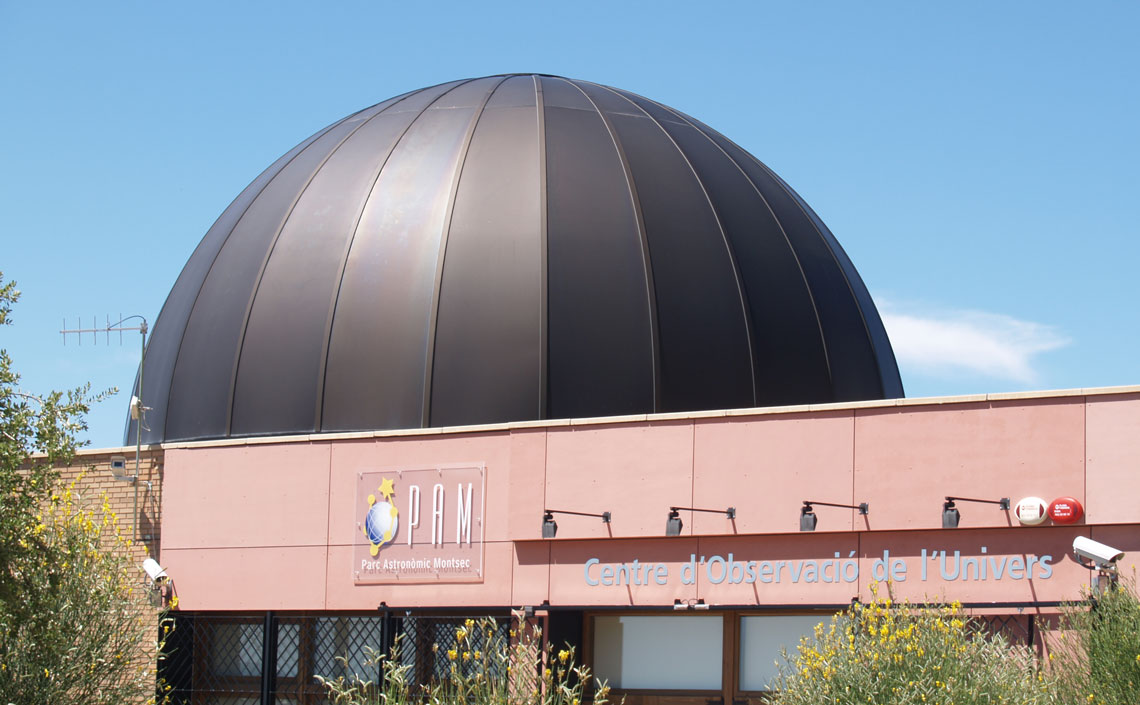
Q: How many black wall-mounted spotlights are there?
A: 4